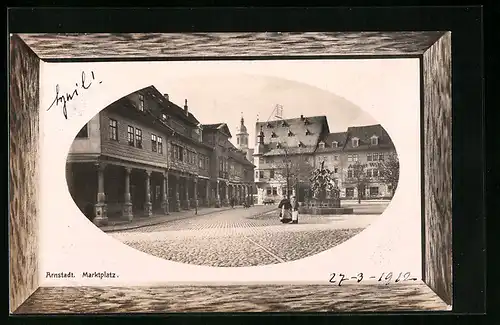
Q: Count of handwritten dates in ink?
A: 1